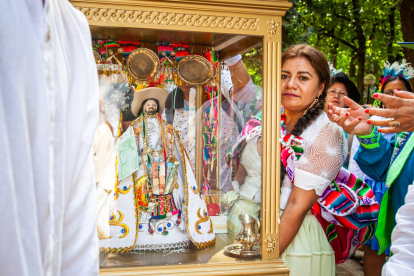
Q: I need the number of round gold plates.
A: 2